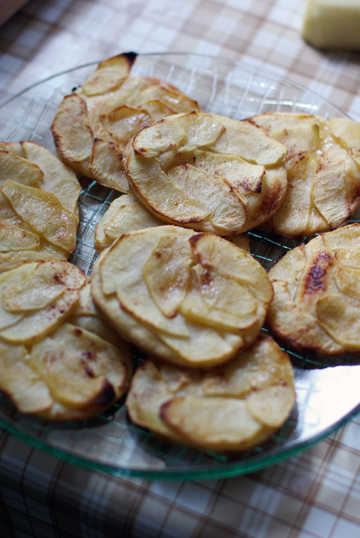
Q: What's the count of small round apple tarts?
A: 9